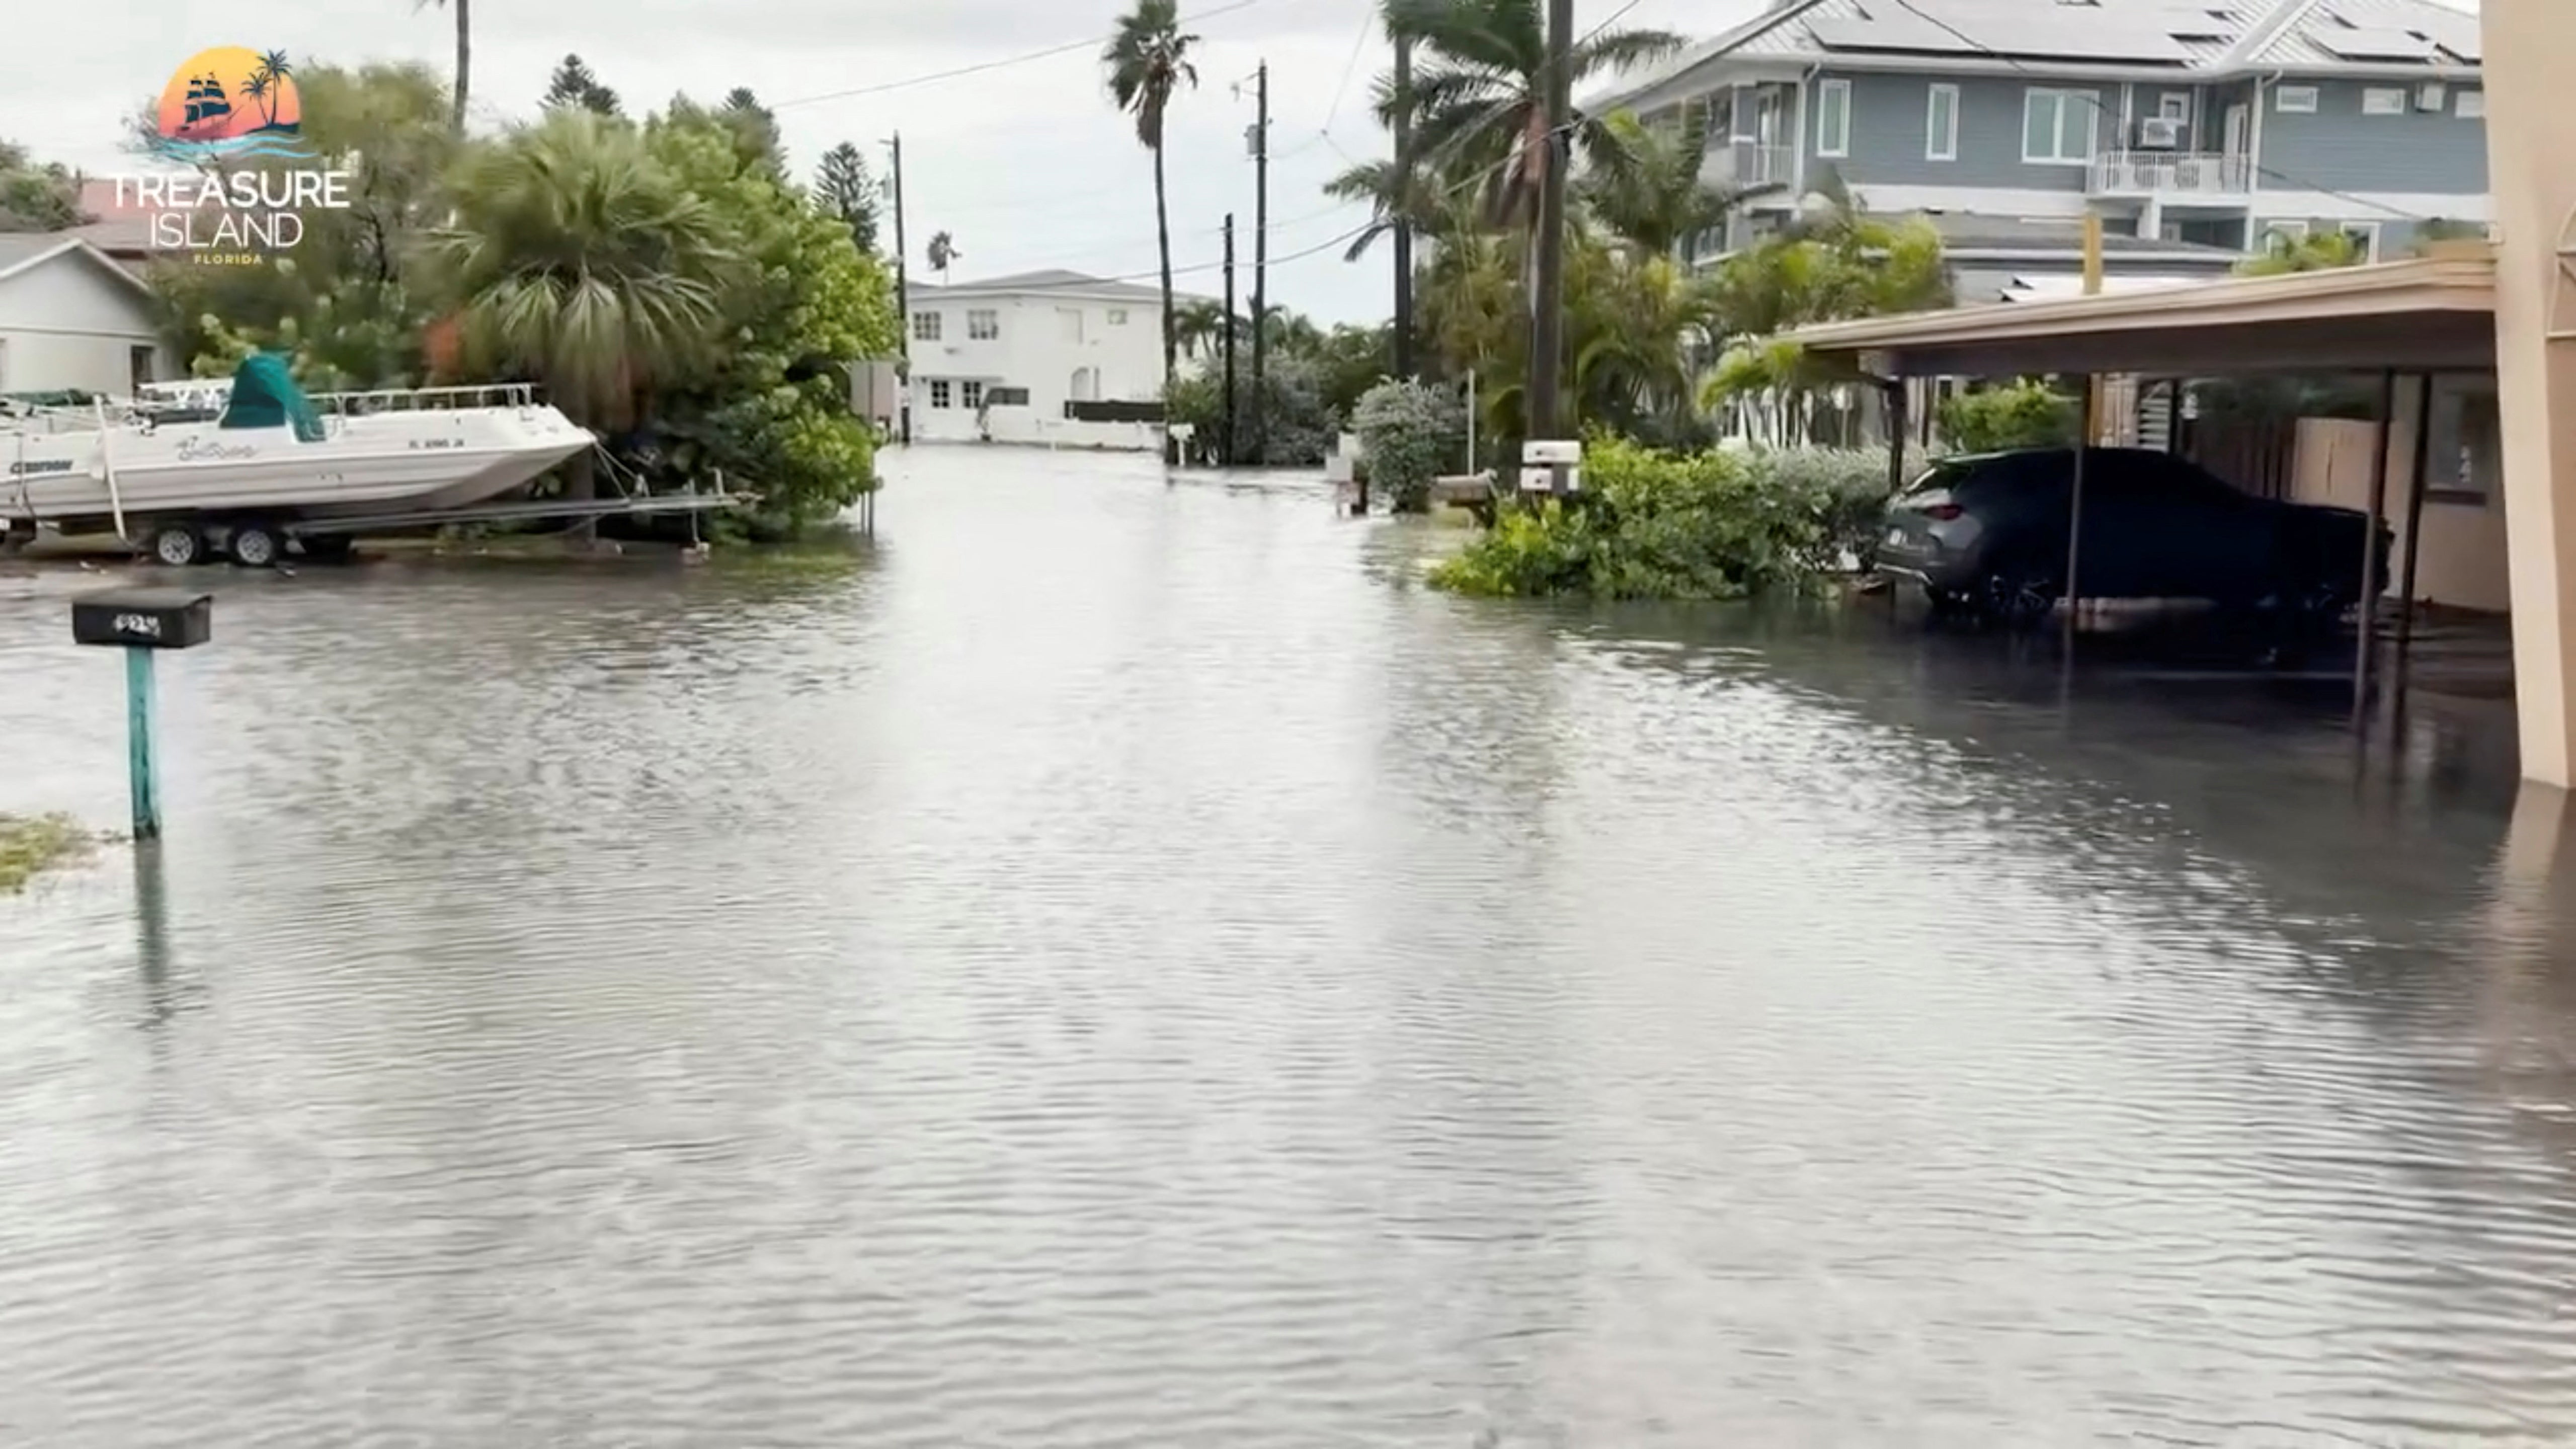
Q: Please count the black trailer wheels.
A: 2